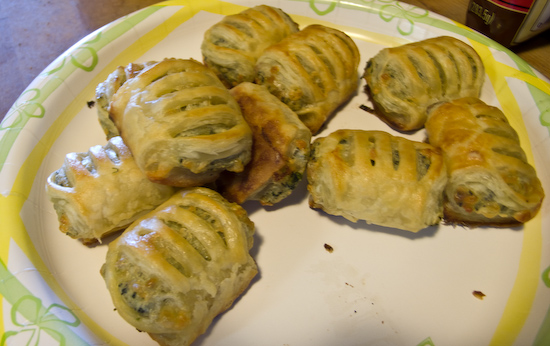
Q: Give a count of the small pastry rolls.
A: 10